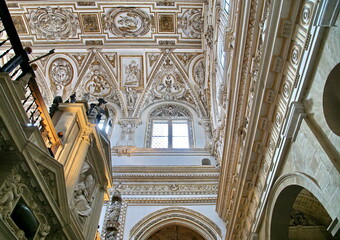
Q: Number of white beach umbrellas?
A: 0